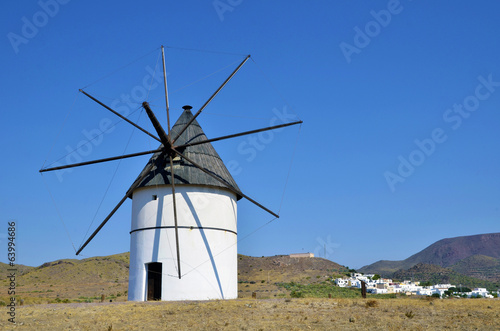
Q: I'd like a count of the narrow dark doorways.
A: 1